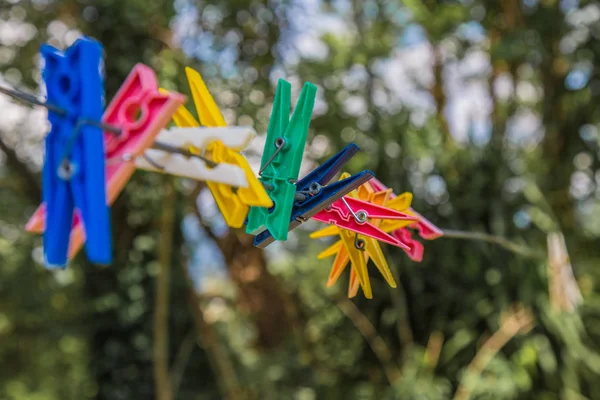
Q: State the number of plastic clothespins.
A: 11